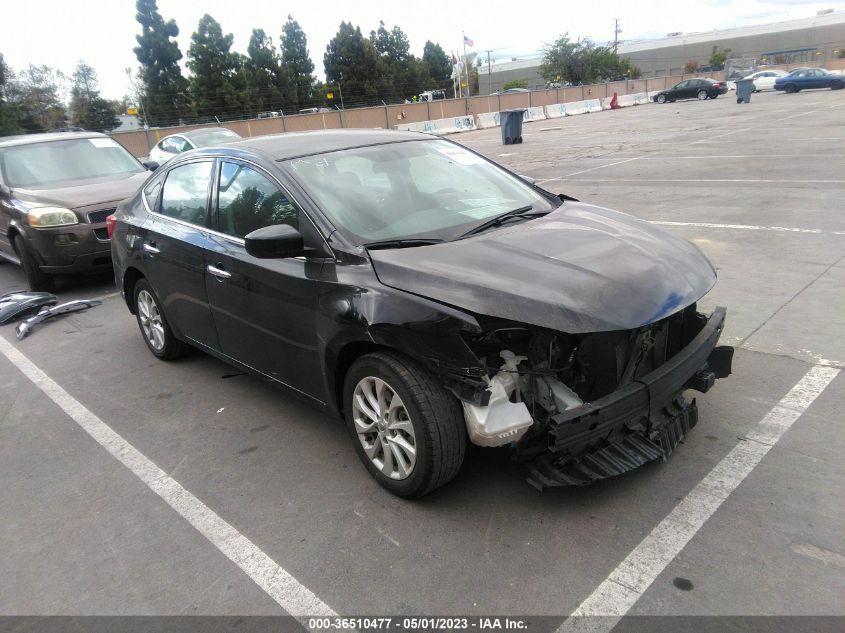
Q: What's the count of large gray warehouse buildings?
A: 1